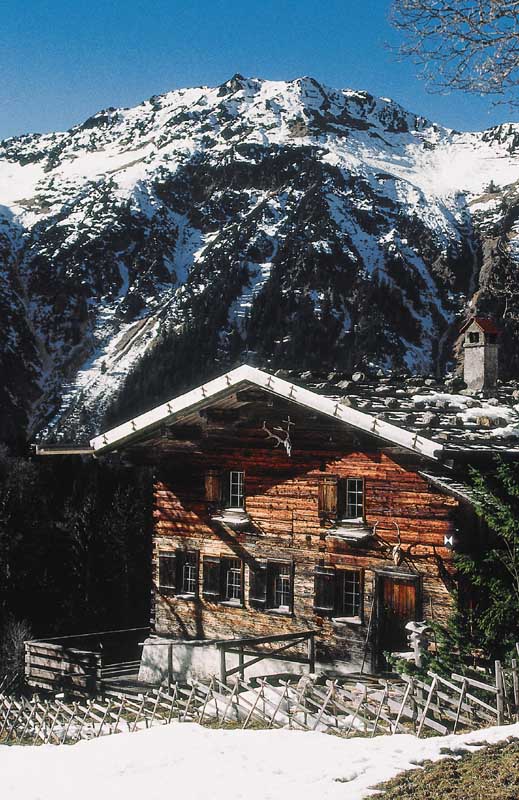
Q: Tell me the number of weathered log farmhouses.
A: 1